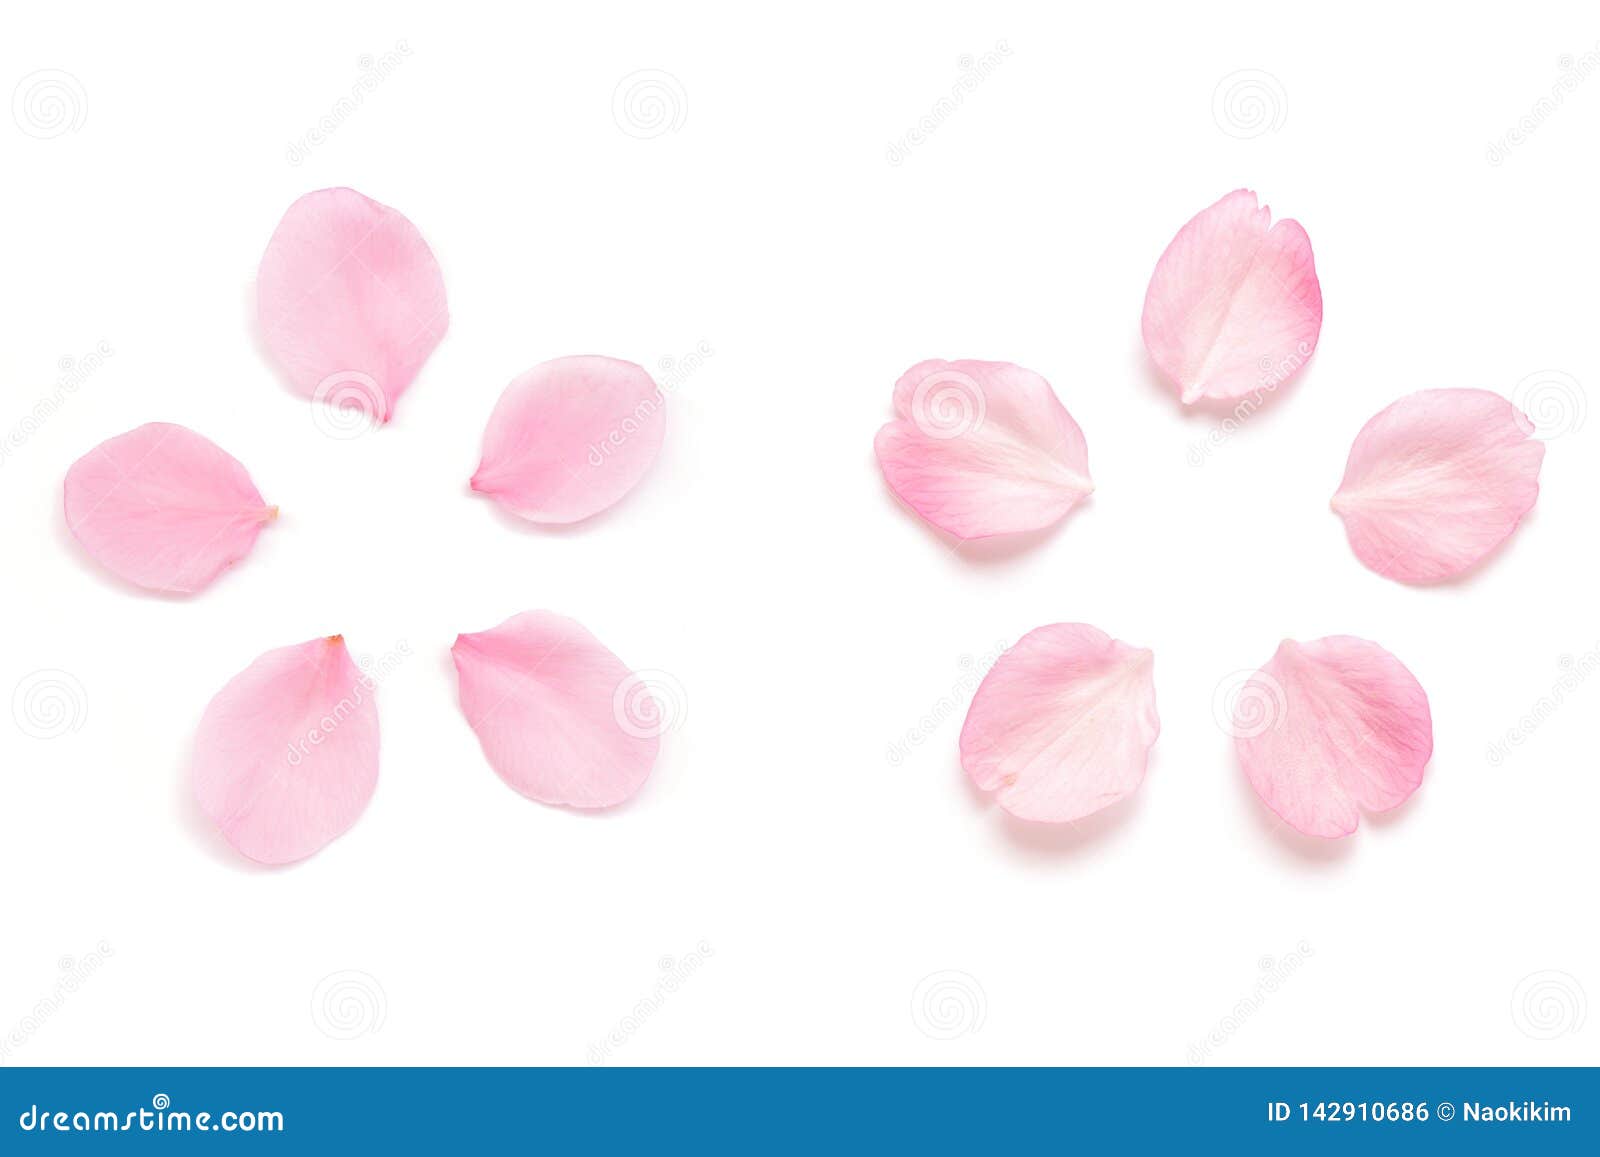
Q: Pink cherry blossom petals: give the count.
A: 10